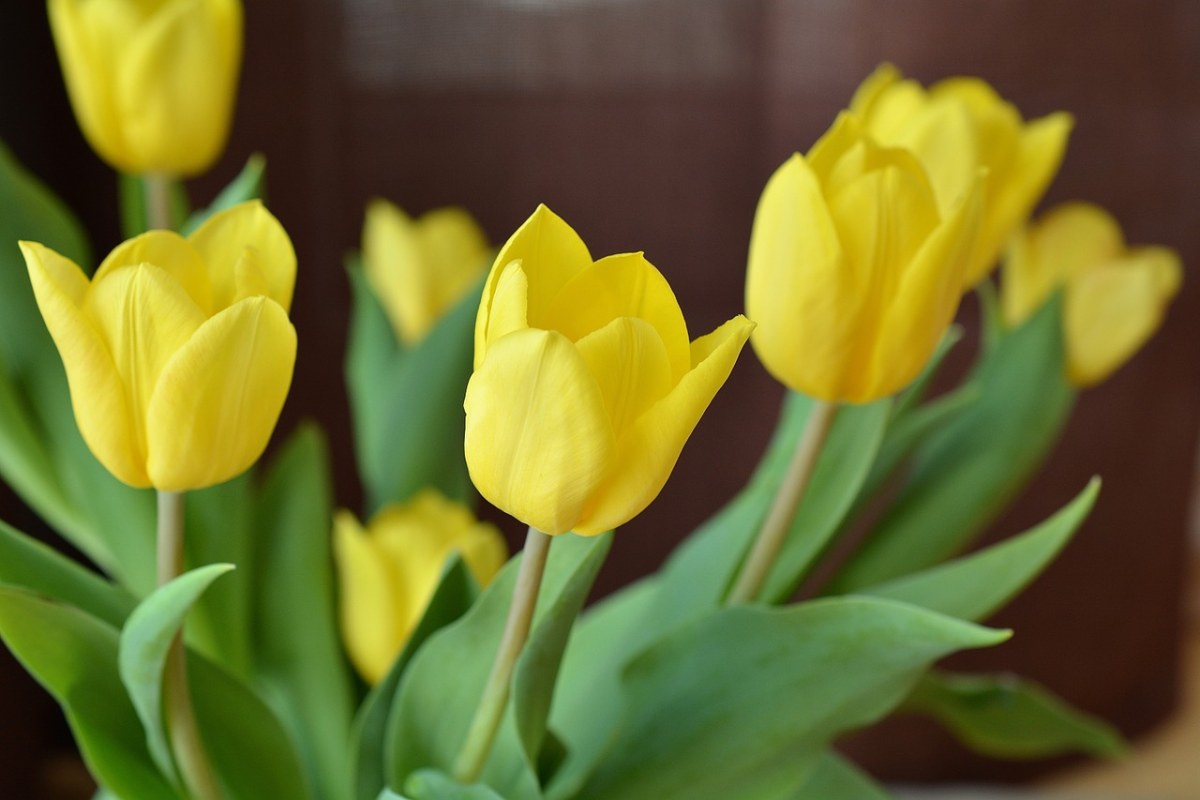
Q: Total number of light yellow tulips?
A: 8